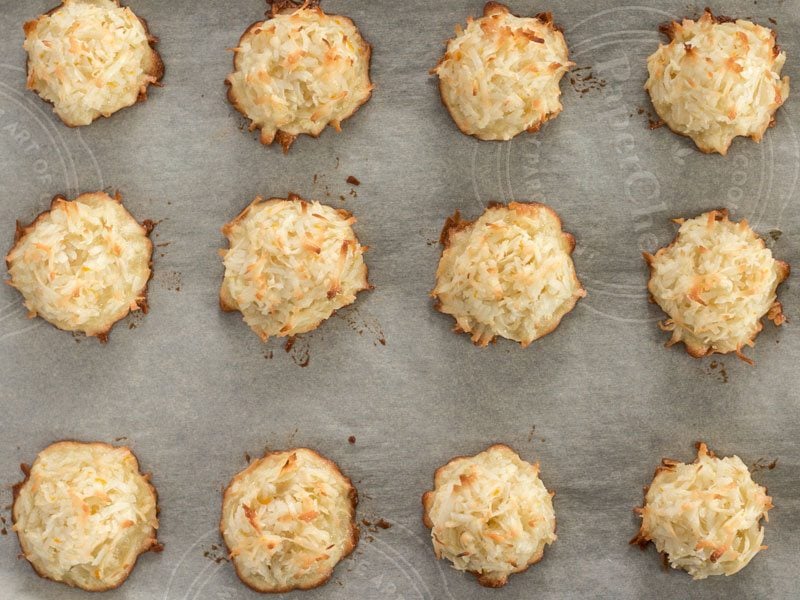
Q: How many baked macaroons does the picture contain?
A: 12